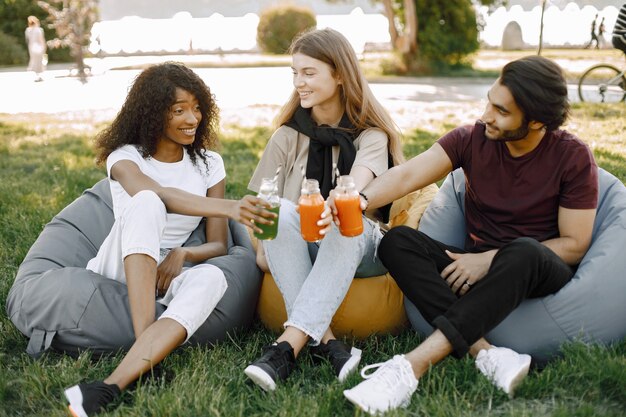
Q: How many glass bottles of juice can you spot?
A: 3